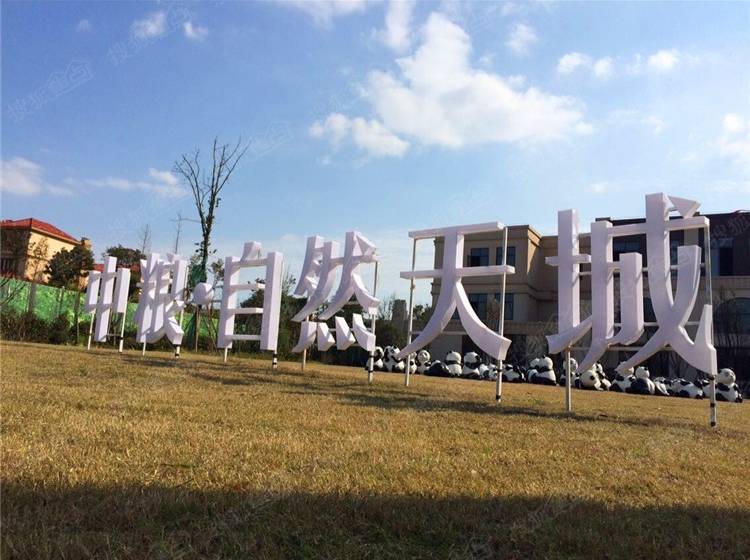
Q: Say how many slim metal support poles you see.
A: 12